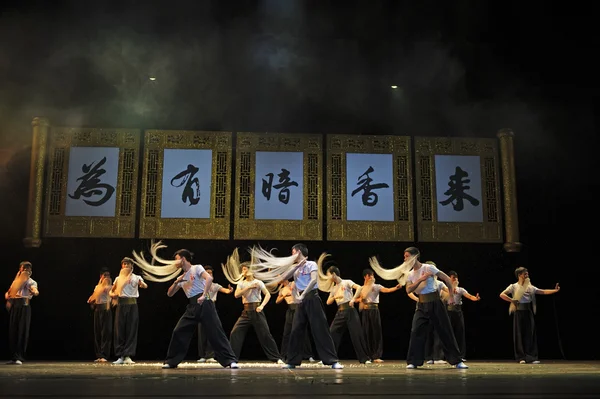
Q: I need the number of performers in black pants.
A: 14